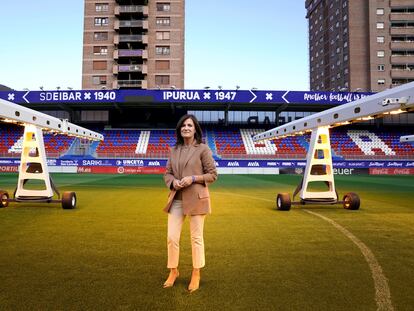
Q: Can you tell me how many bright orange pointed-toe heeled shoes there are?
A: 2